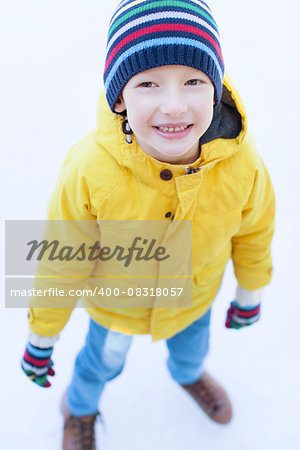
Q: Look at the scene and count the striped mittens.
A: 2